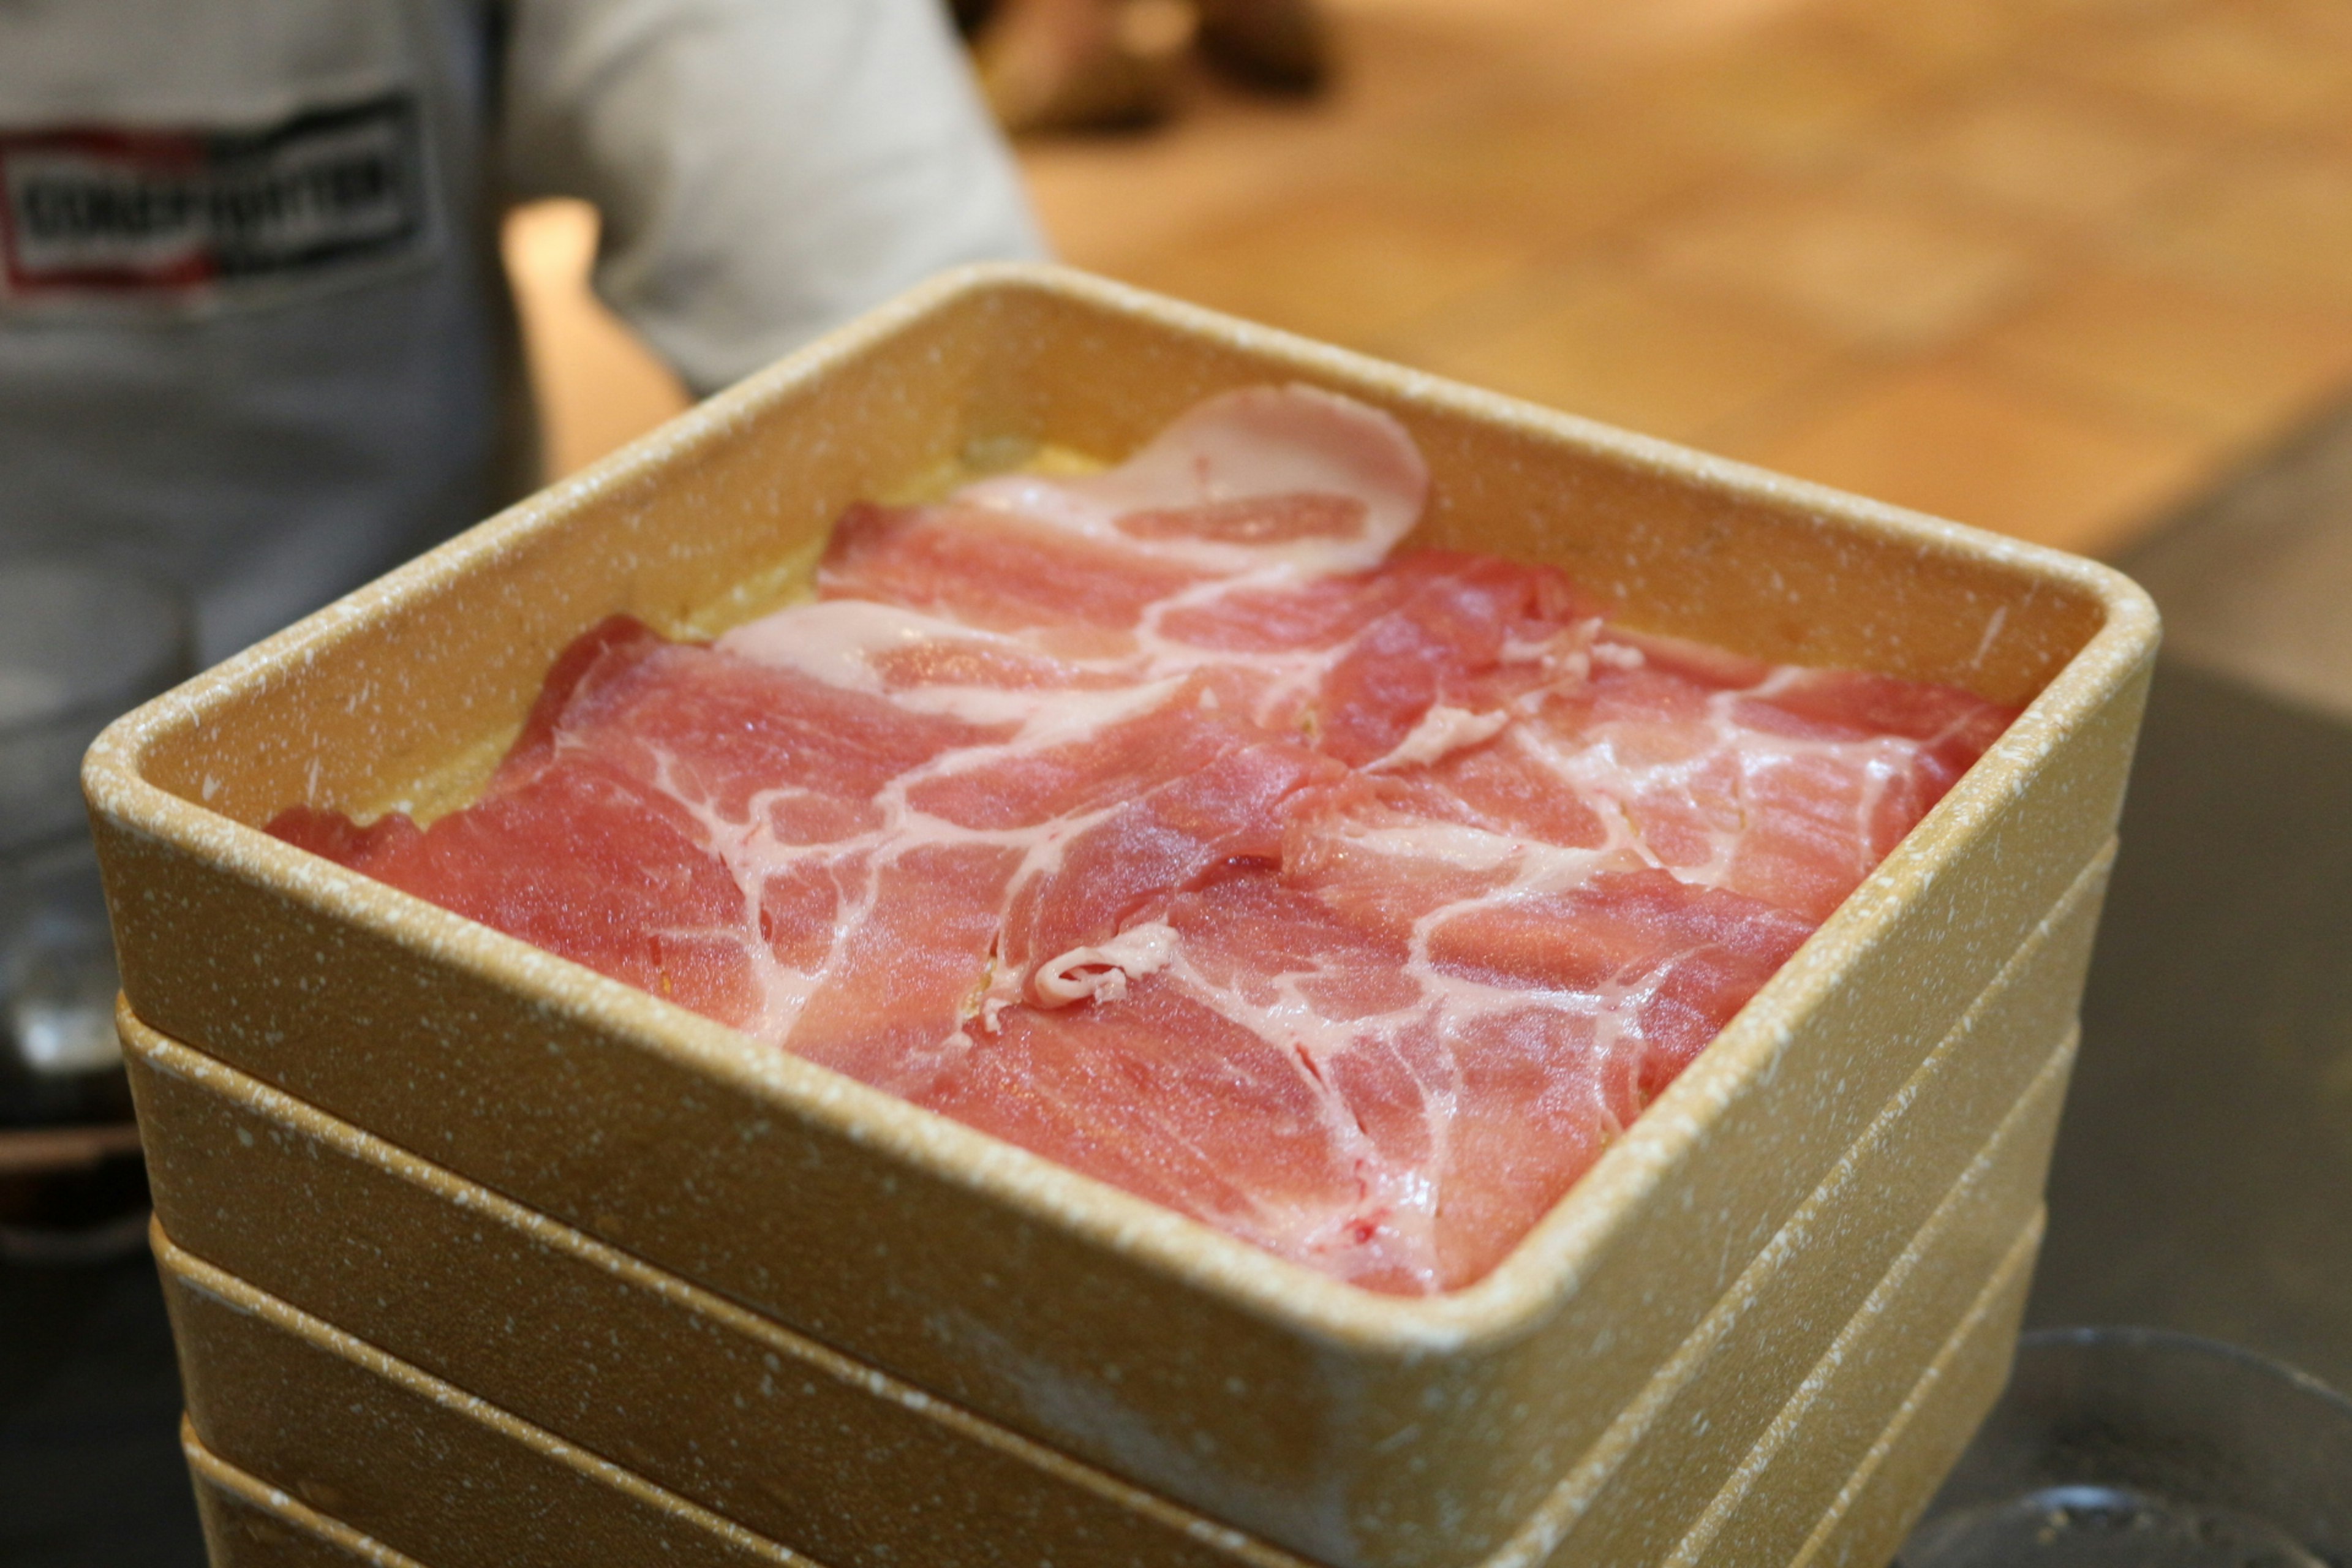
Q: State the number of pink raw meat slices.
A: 4